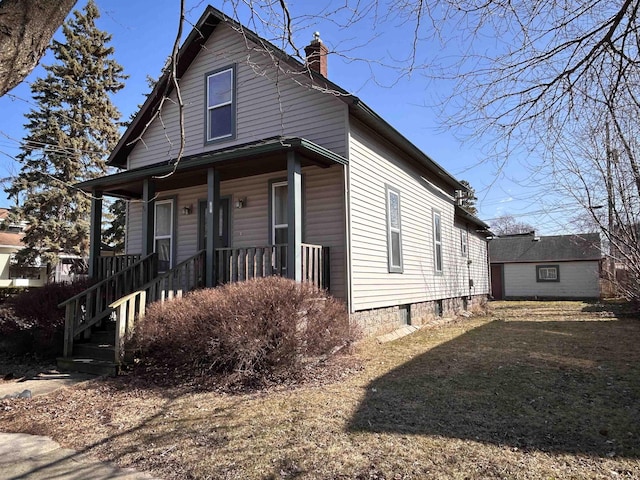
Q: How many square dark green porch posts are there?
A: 4